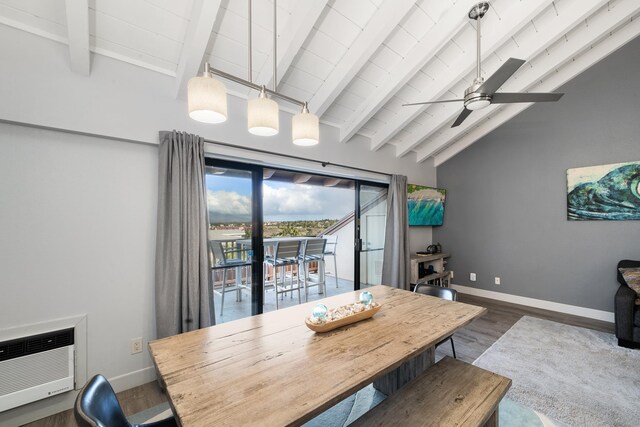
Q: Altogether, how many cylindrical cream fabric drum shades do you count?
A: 3